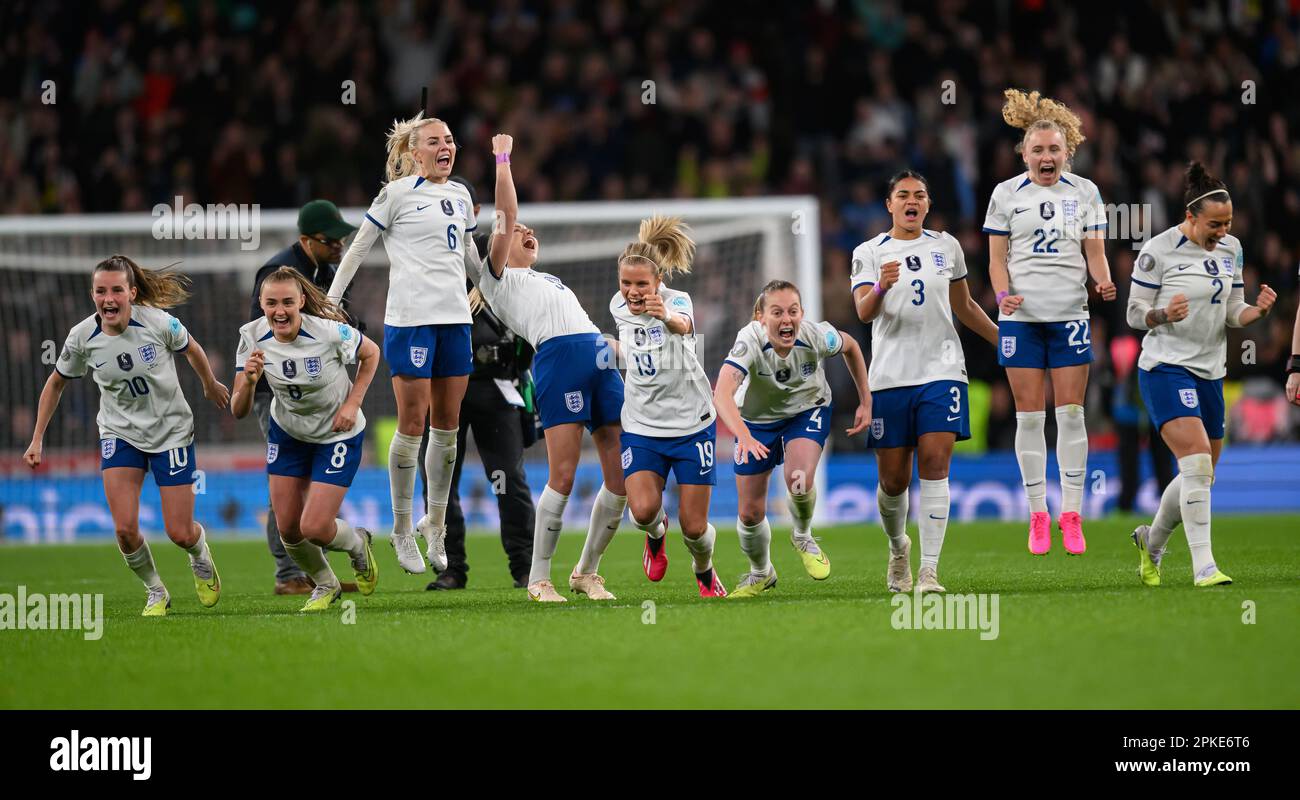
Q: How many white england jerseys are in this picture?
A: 9